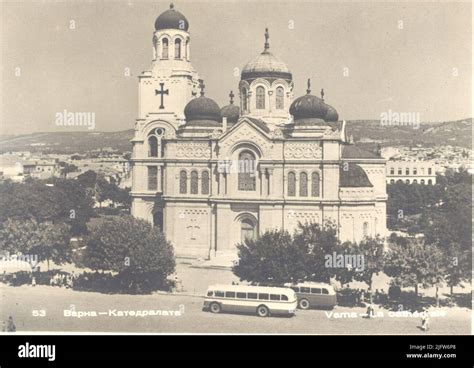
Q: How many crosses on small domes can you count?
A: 4